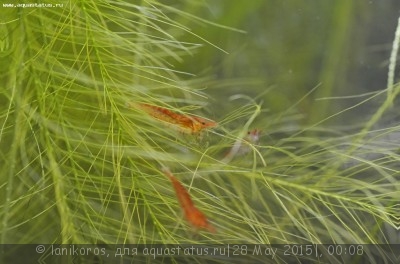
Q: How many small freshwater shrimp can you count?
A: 3